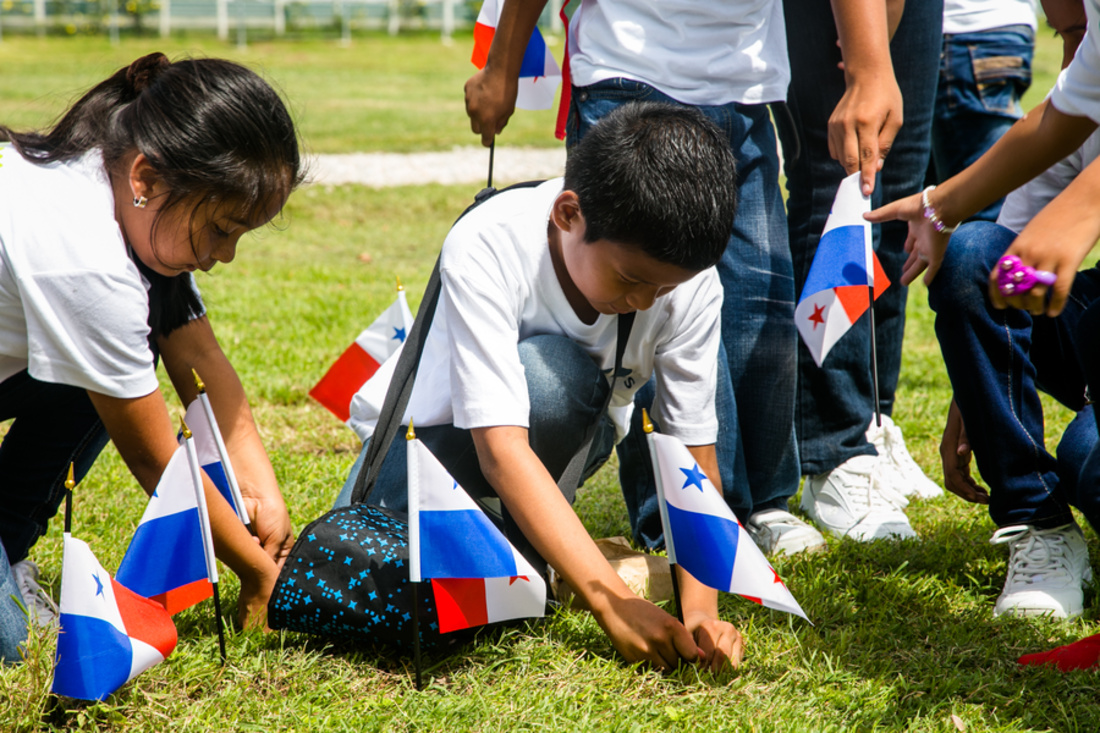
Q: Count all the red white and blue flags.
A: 8